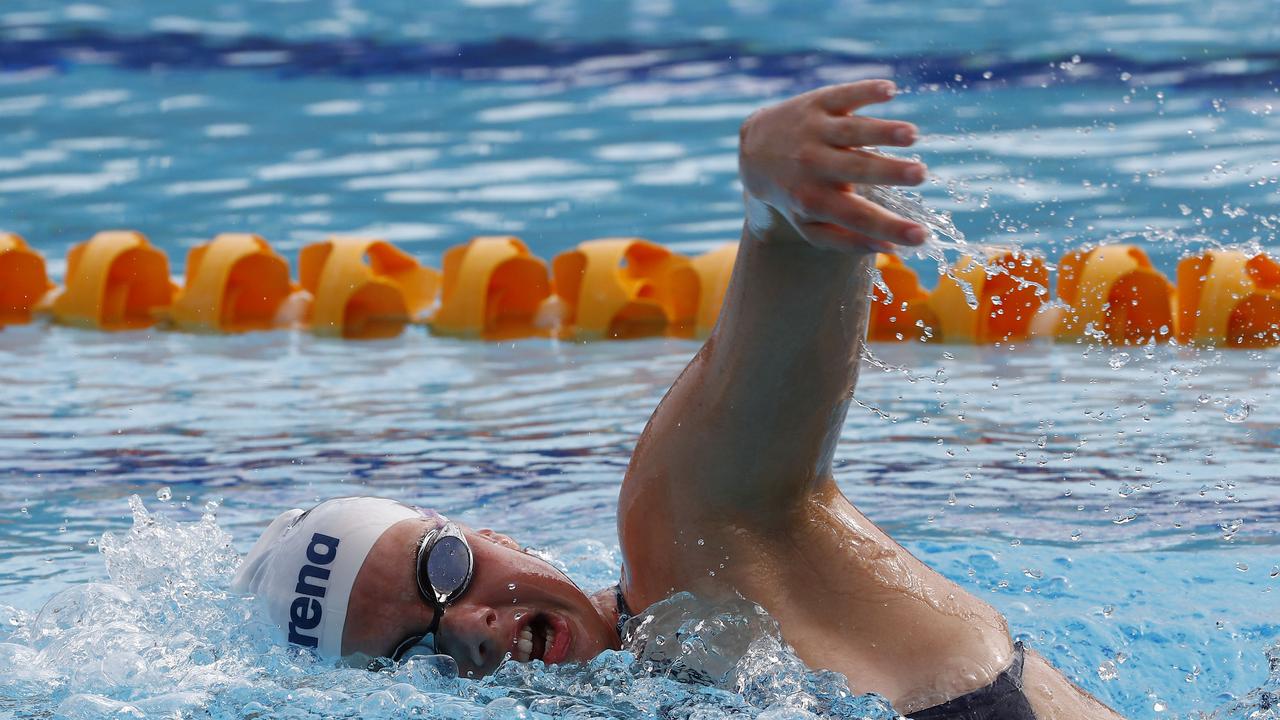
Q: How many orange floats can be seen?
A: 11